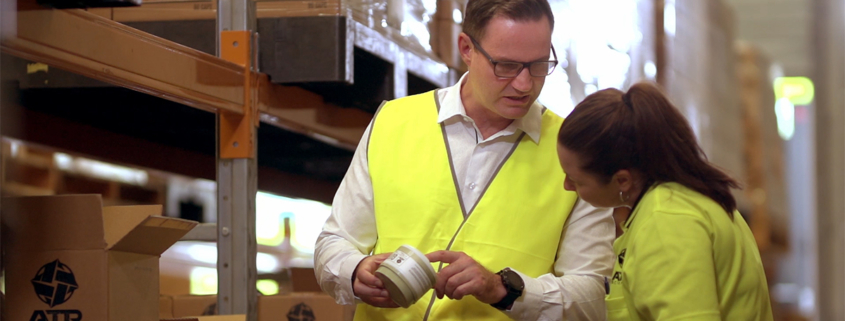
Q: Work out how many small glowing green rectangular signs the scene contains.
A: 1